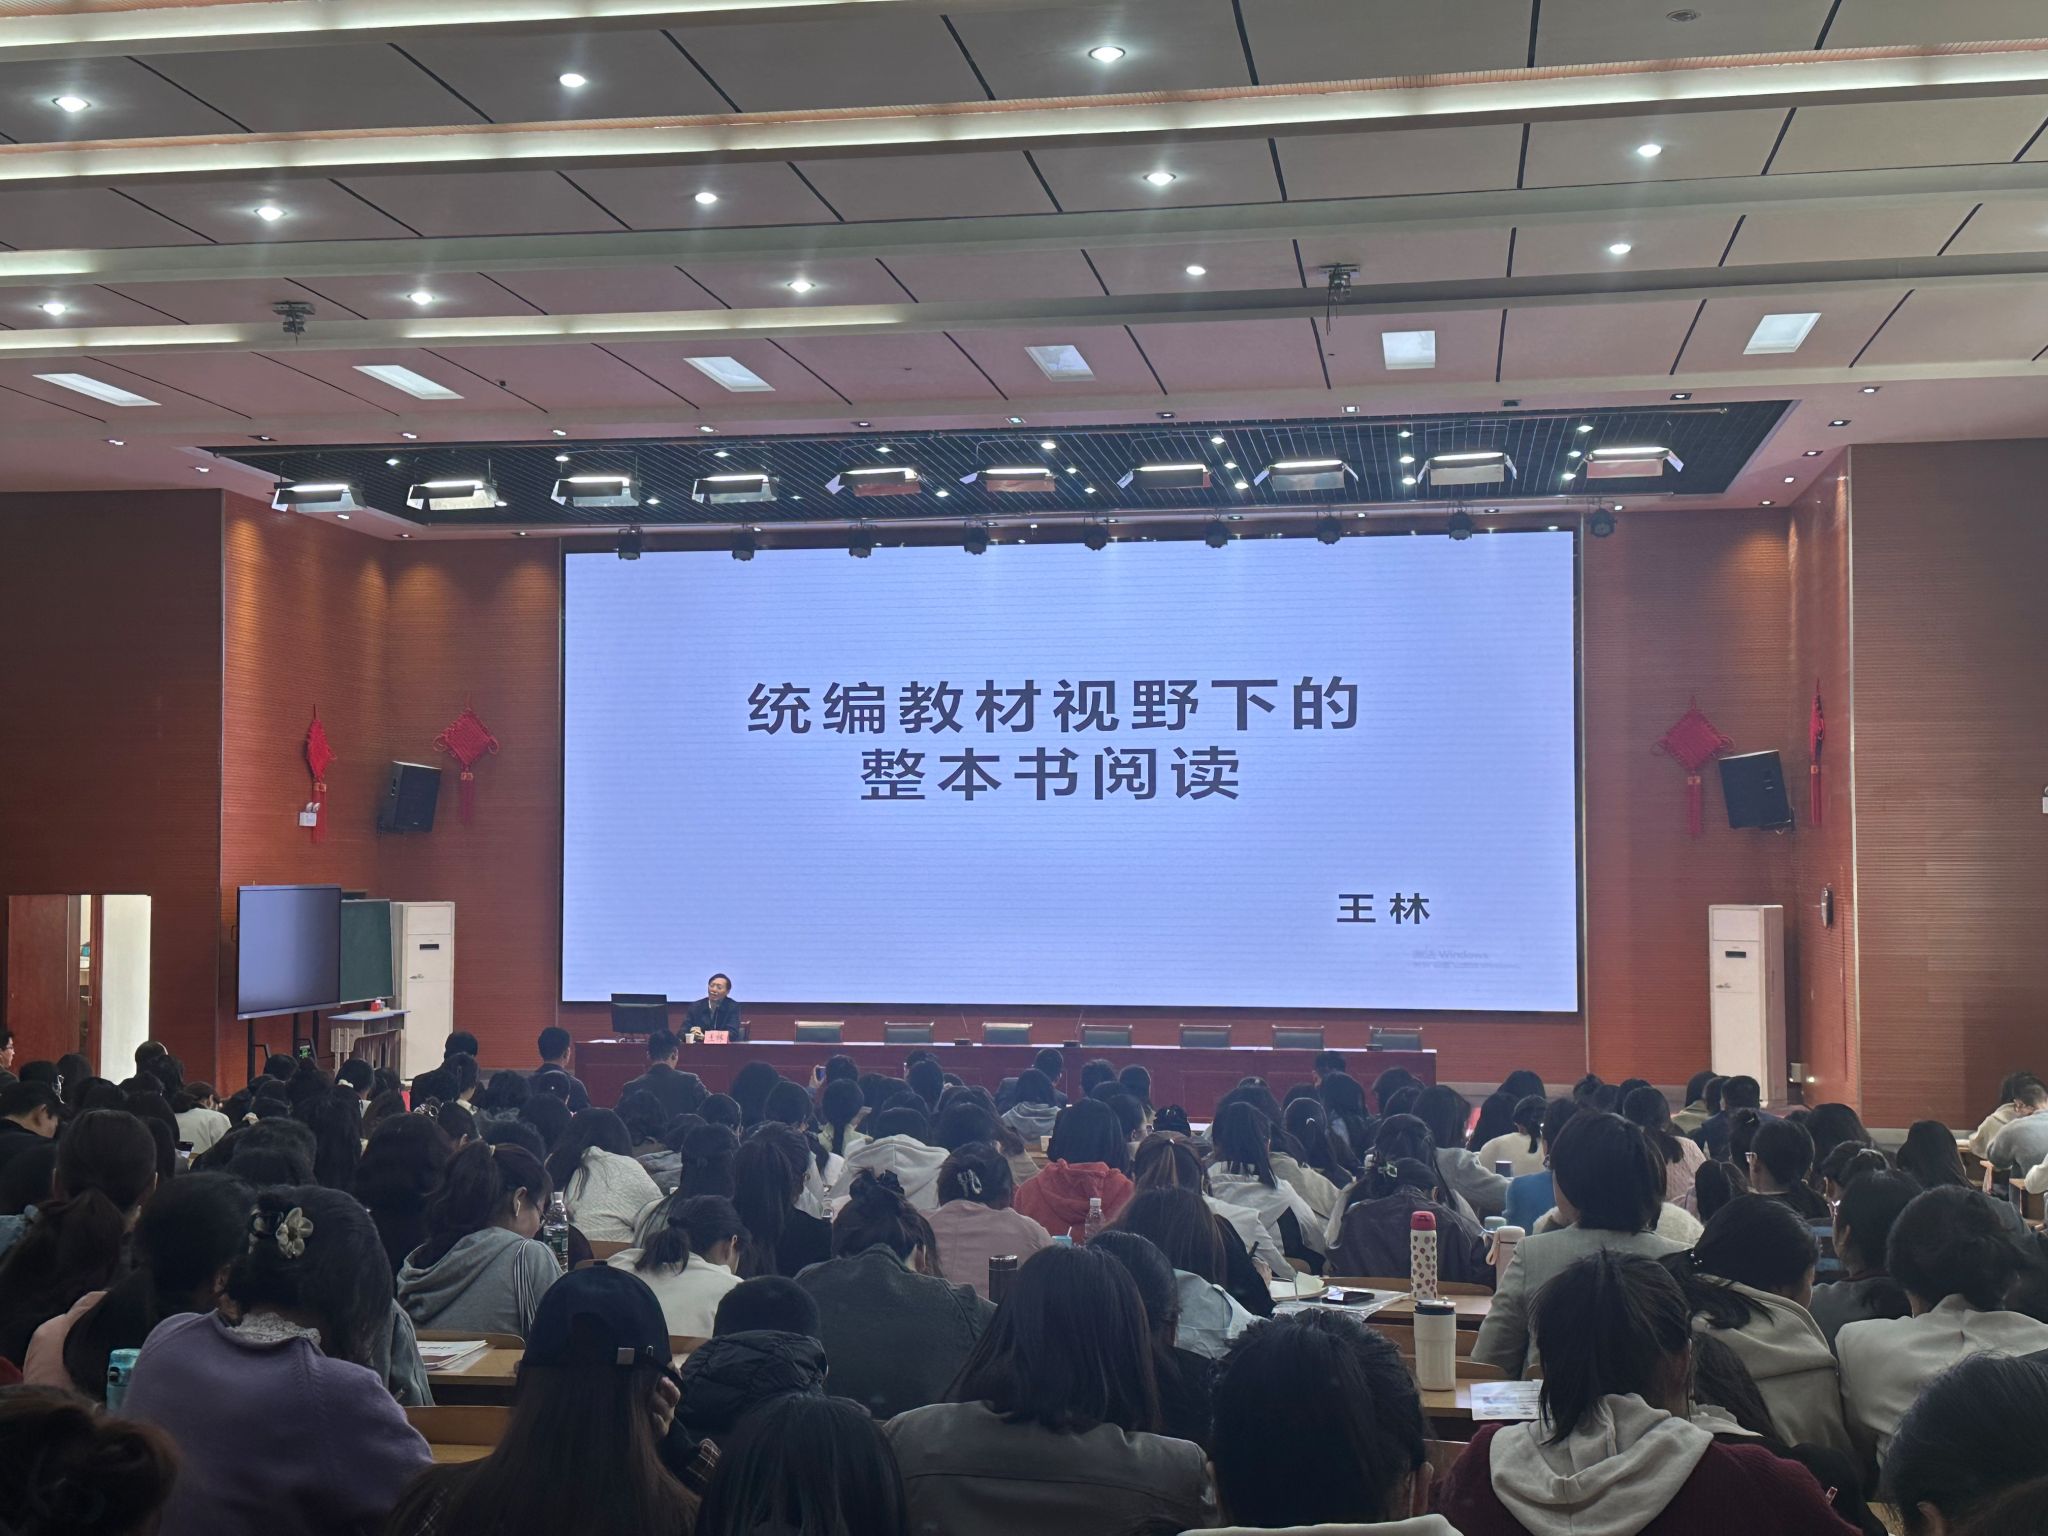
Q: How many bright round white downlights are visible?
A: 12